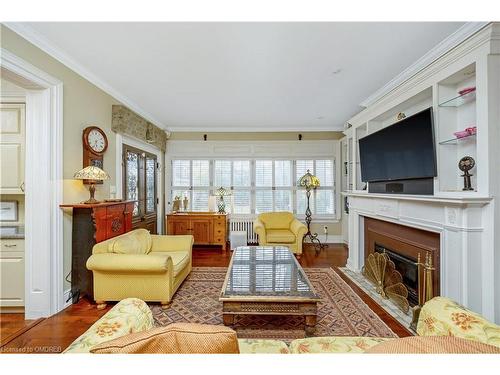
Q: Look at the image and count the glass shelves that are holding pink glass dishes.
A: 2